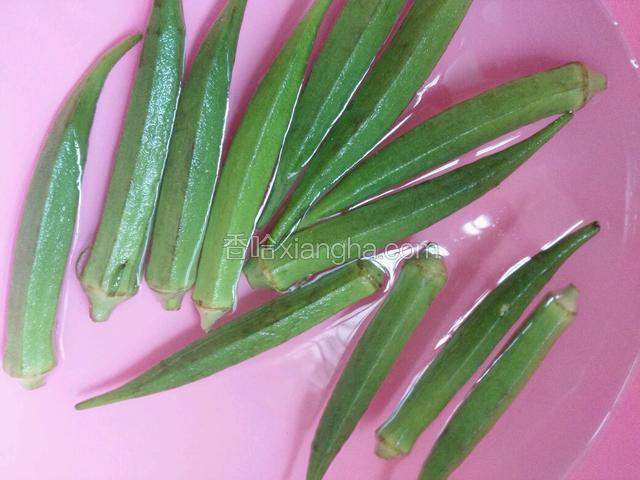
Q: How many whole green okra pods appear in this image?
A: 12